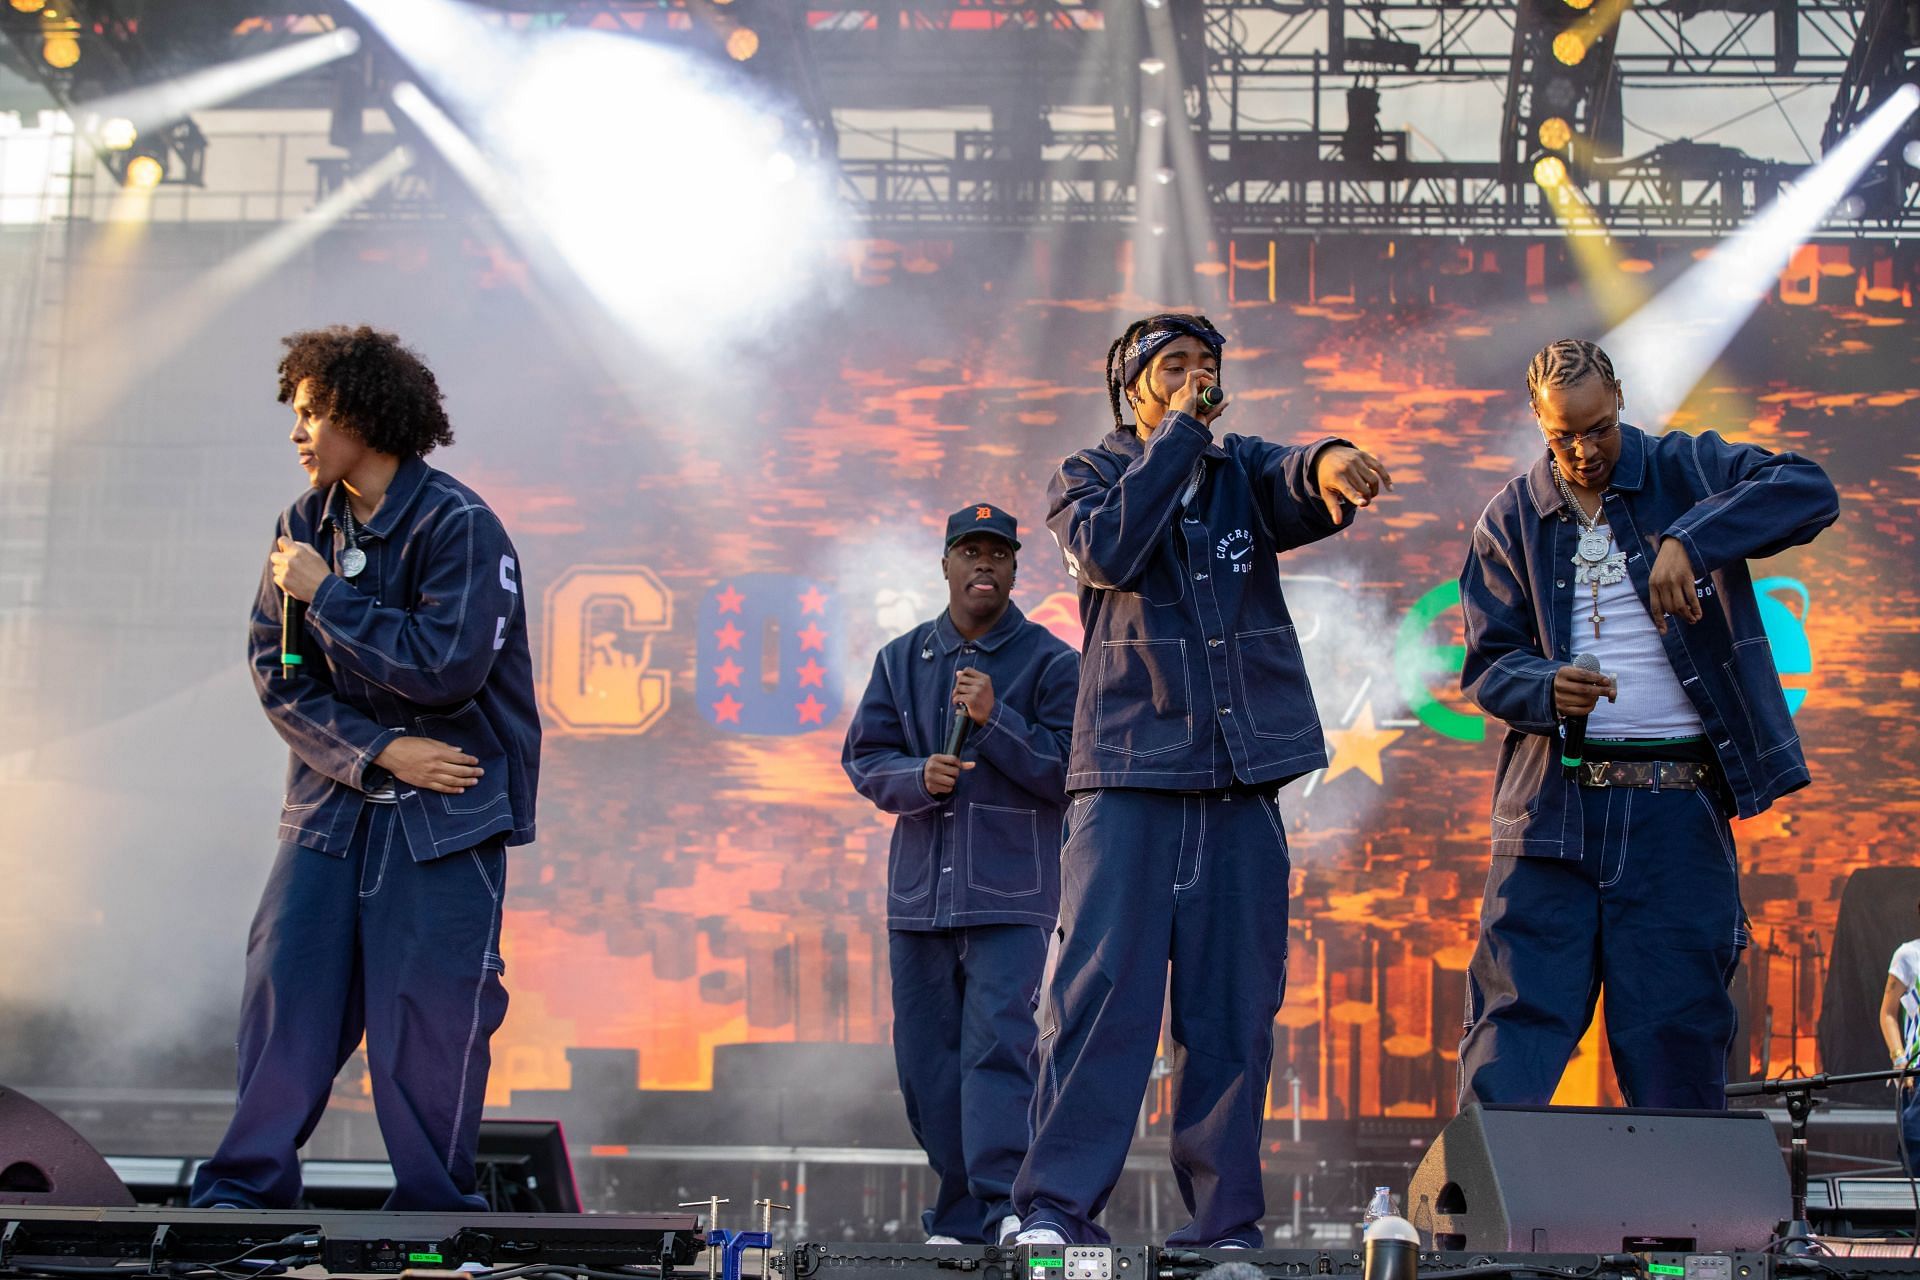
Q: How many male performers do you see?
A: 4